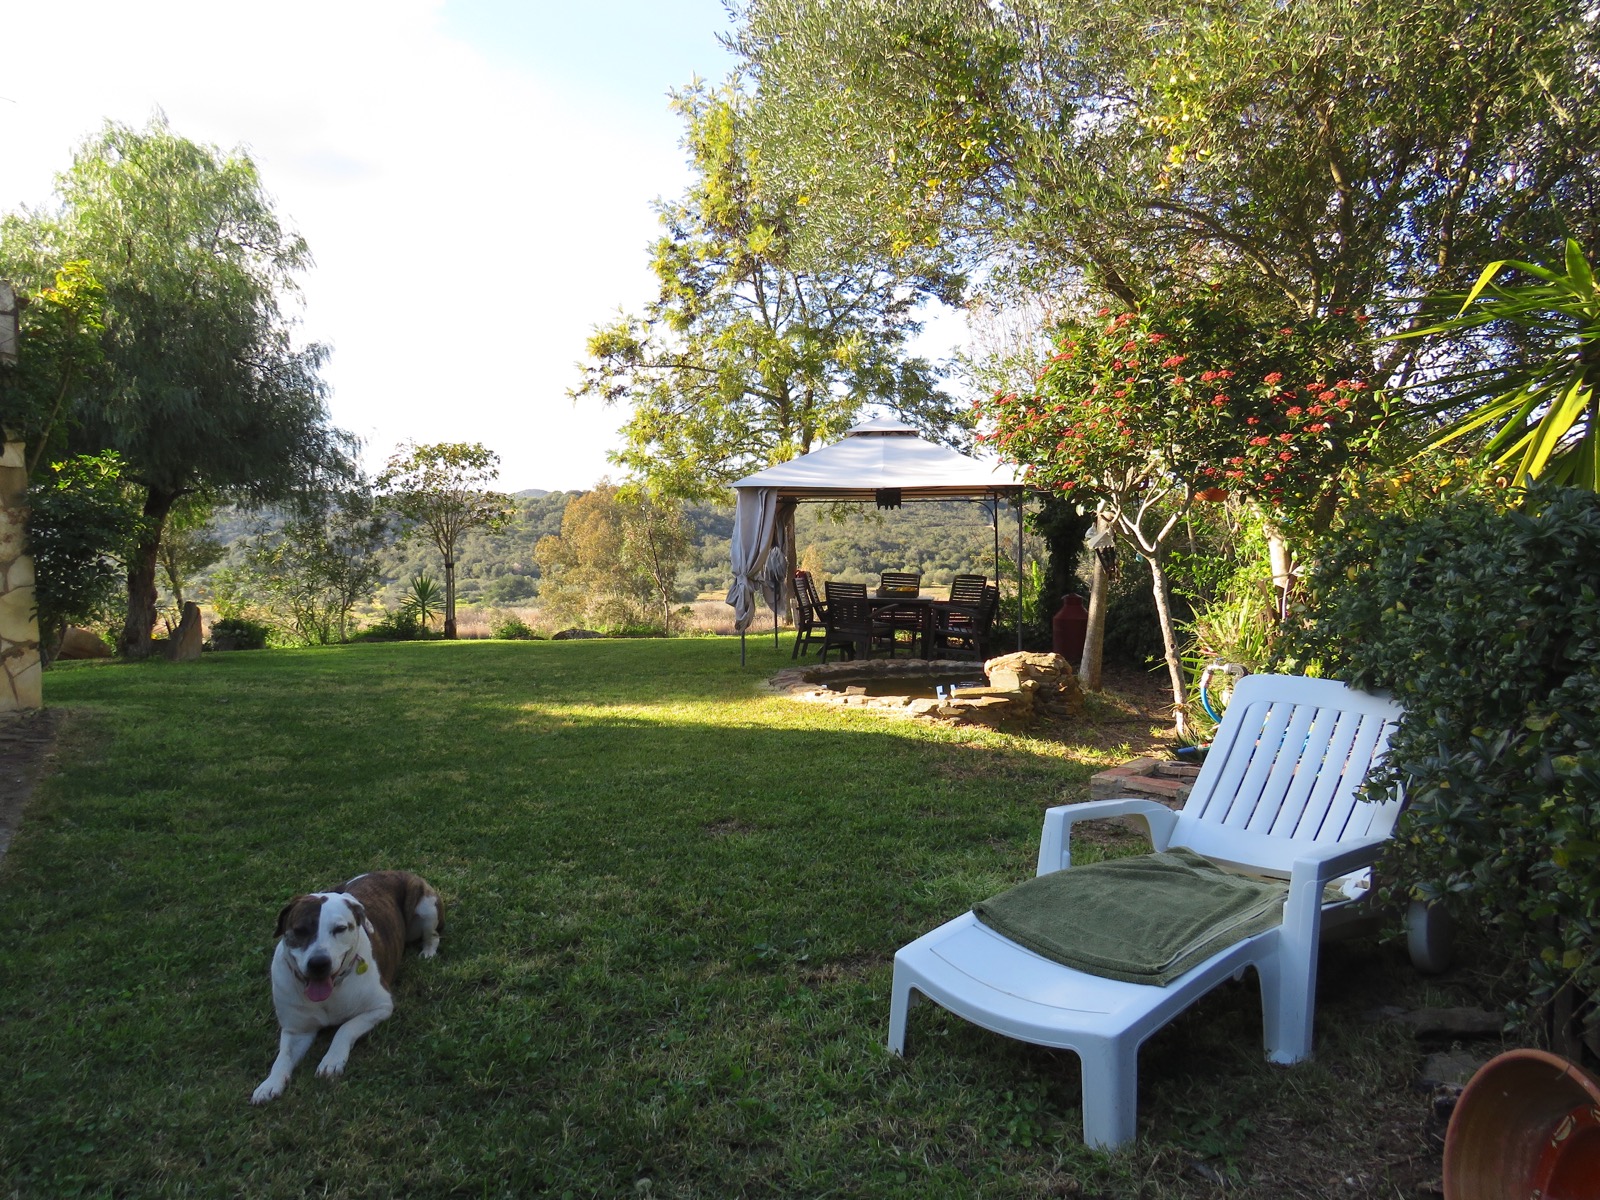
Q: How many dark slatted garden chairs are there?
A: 6